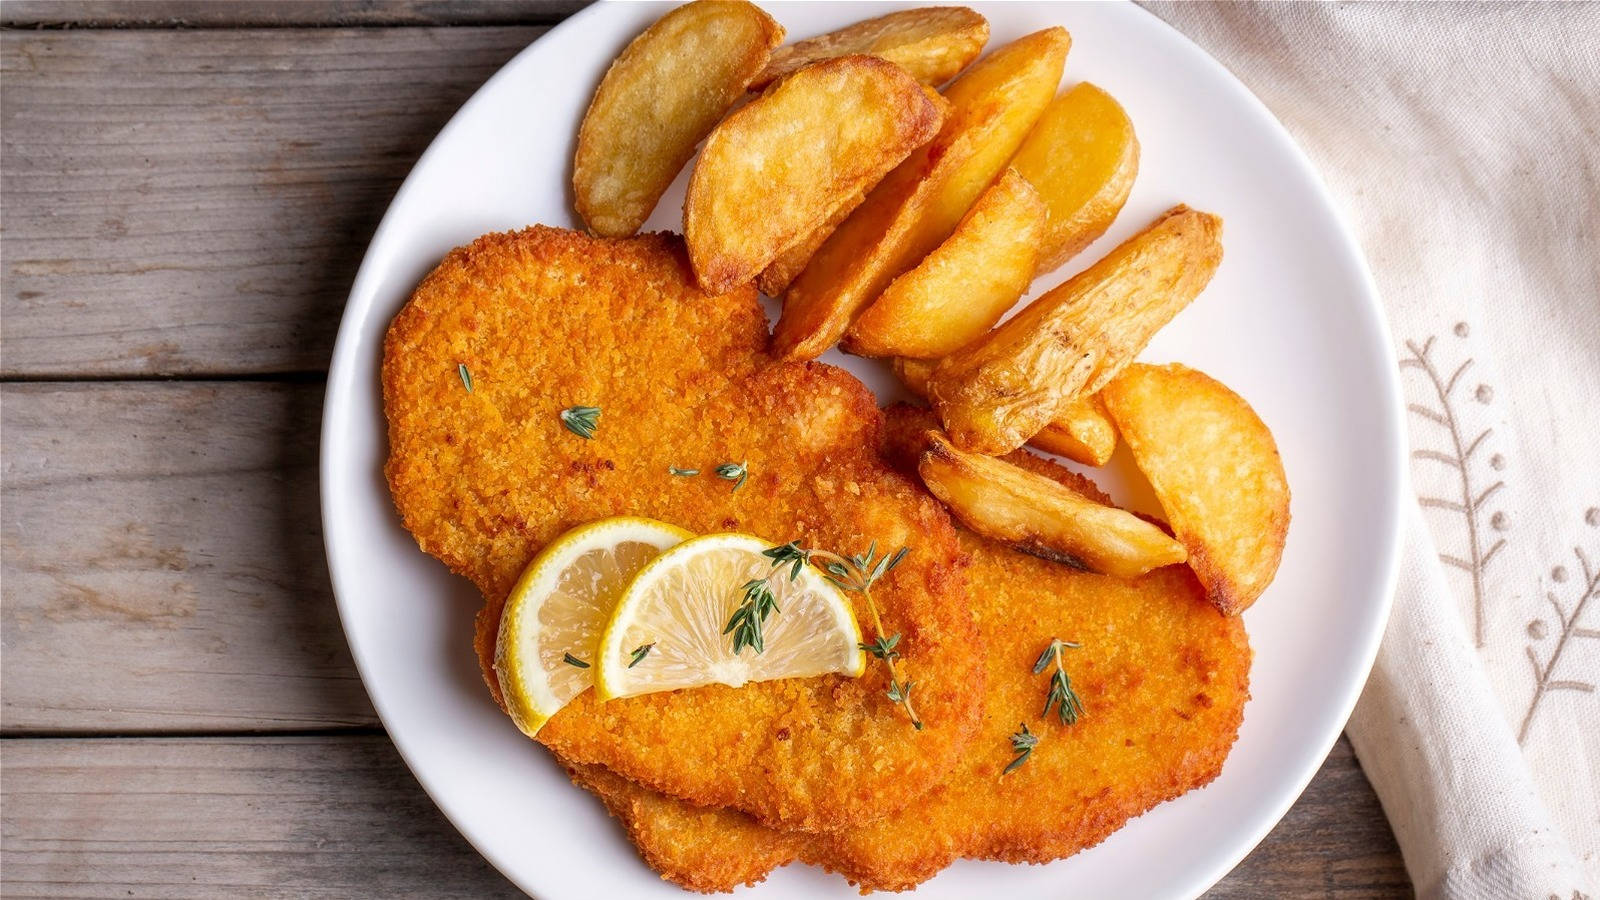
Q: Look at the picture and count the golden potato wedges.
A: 11